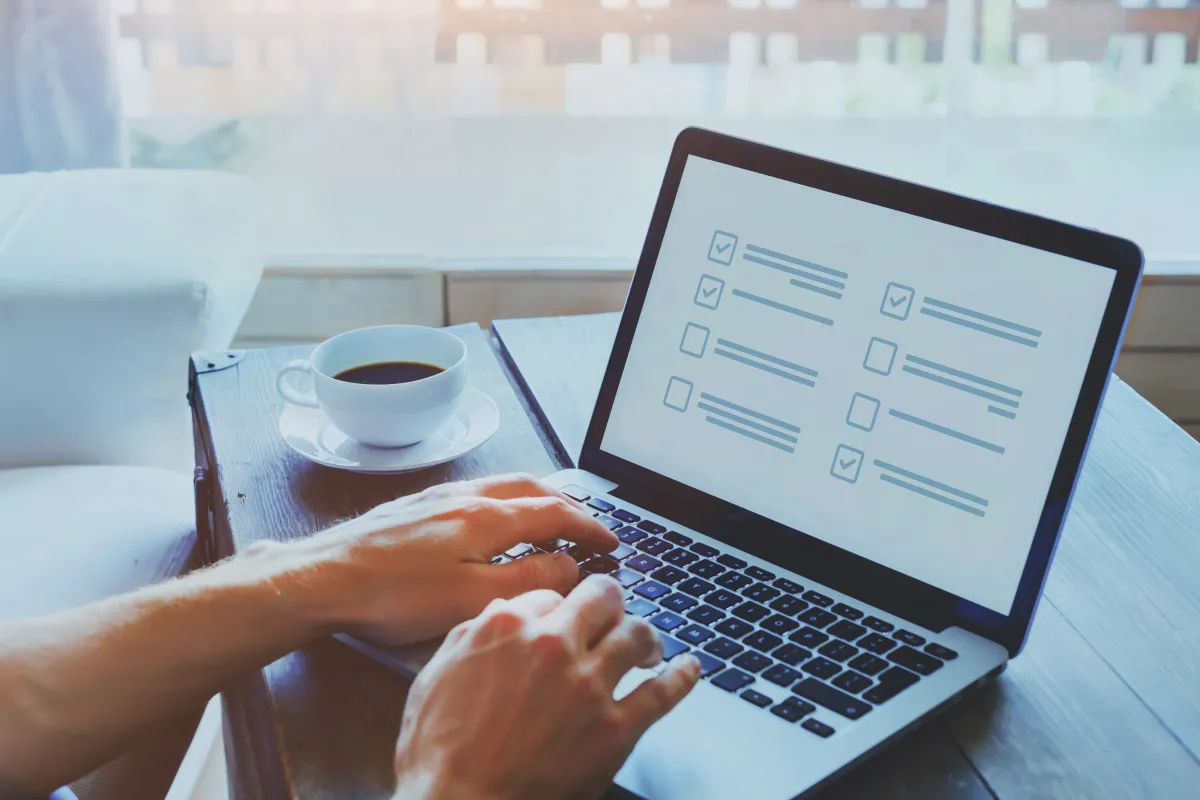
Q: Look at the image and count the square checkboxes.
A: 8